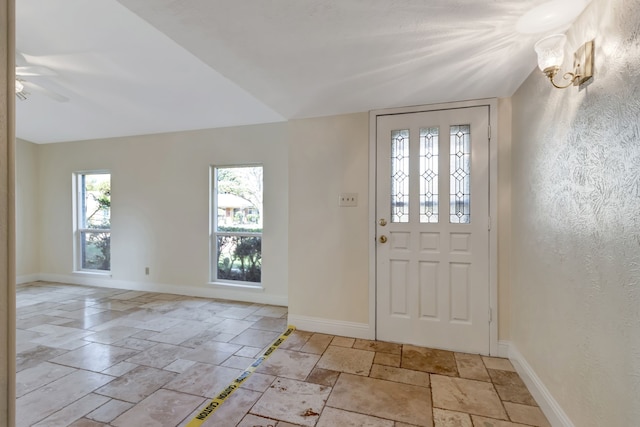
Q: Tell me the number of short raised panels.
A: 3